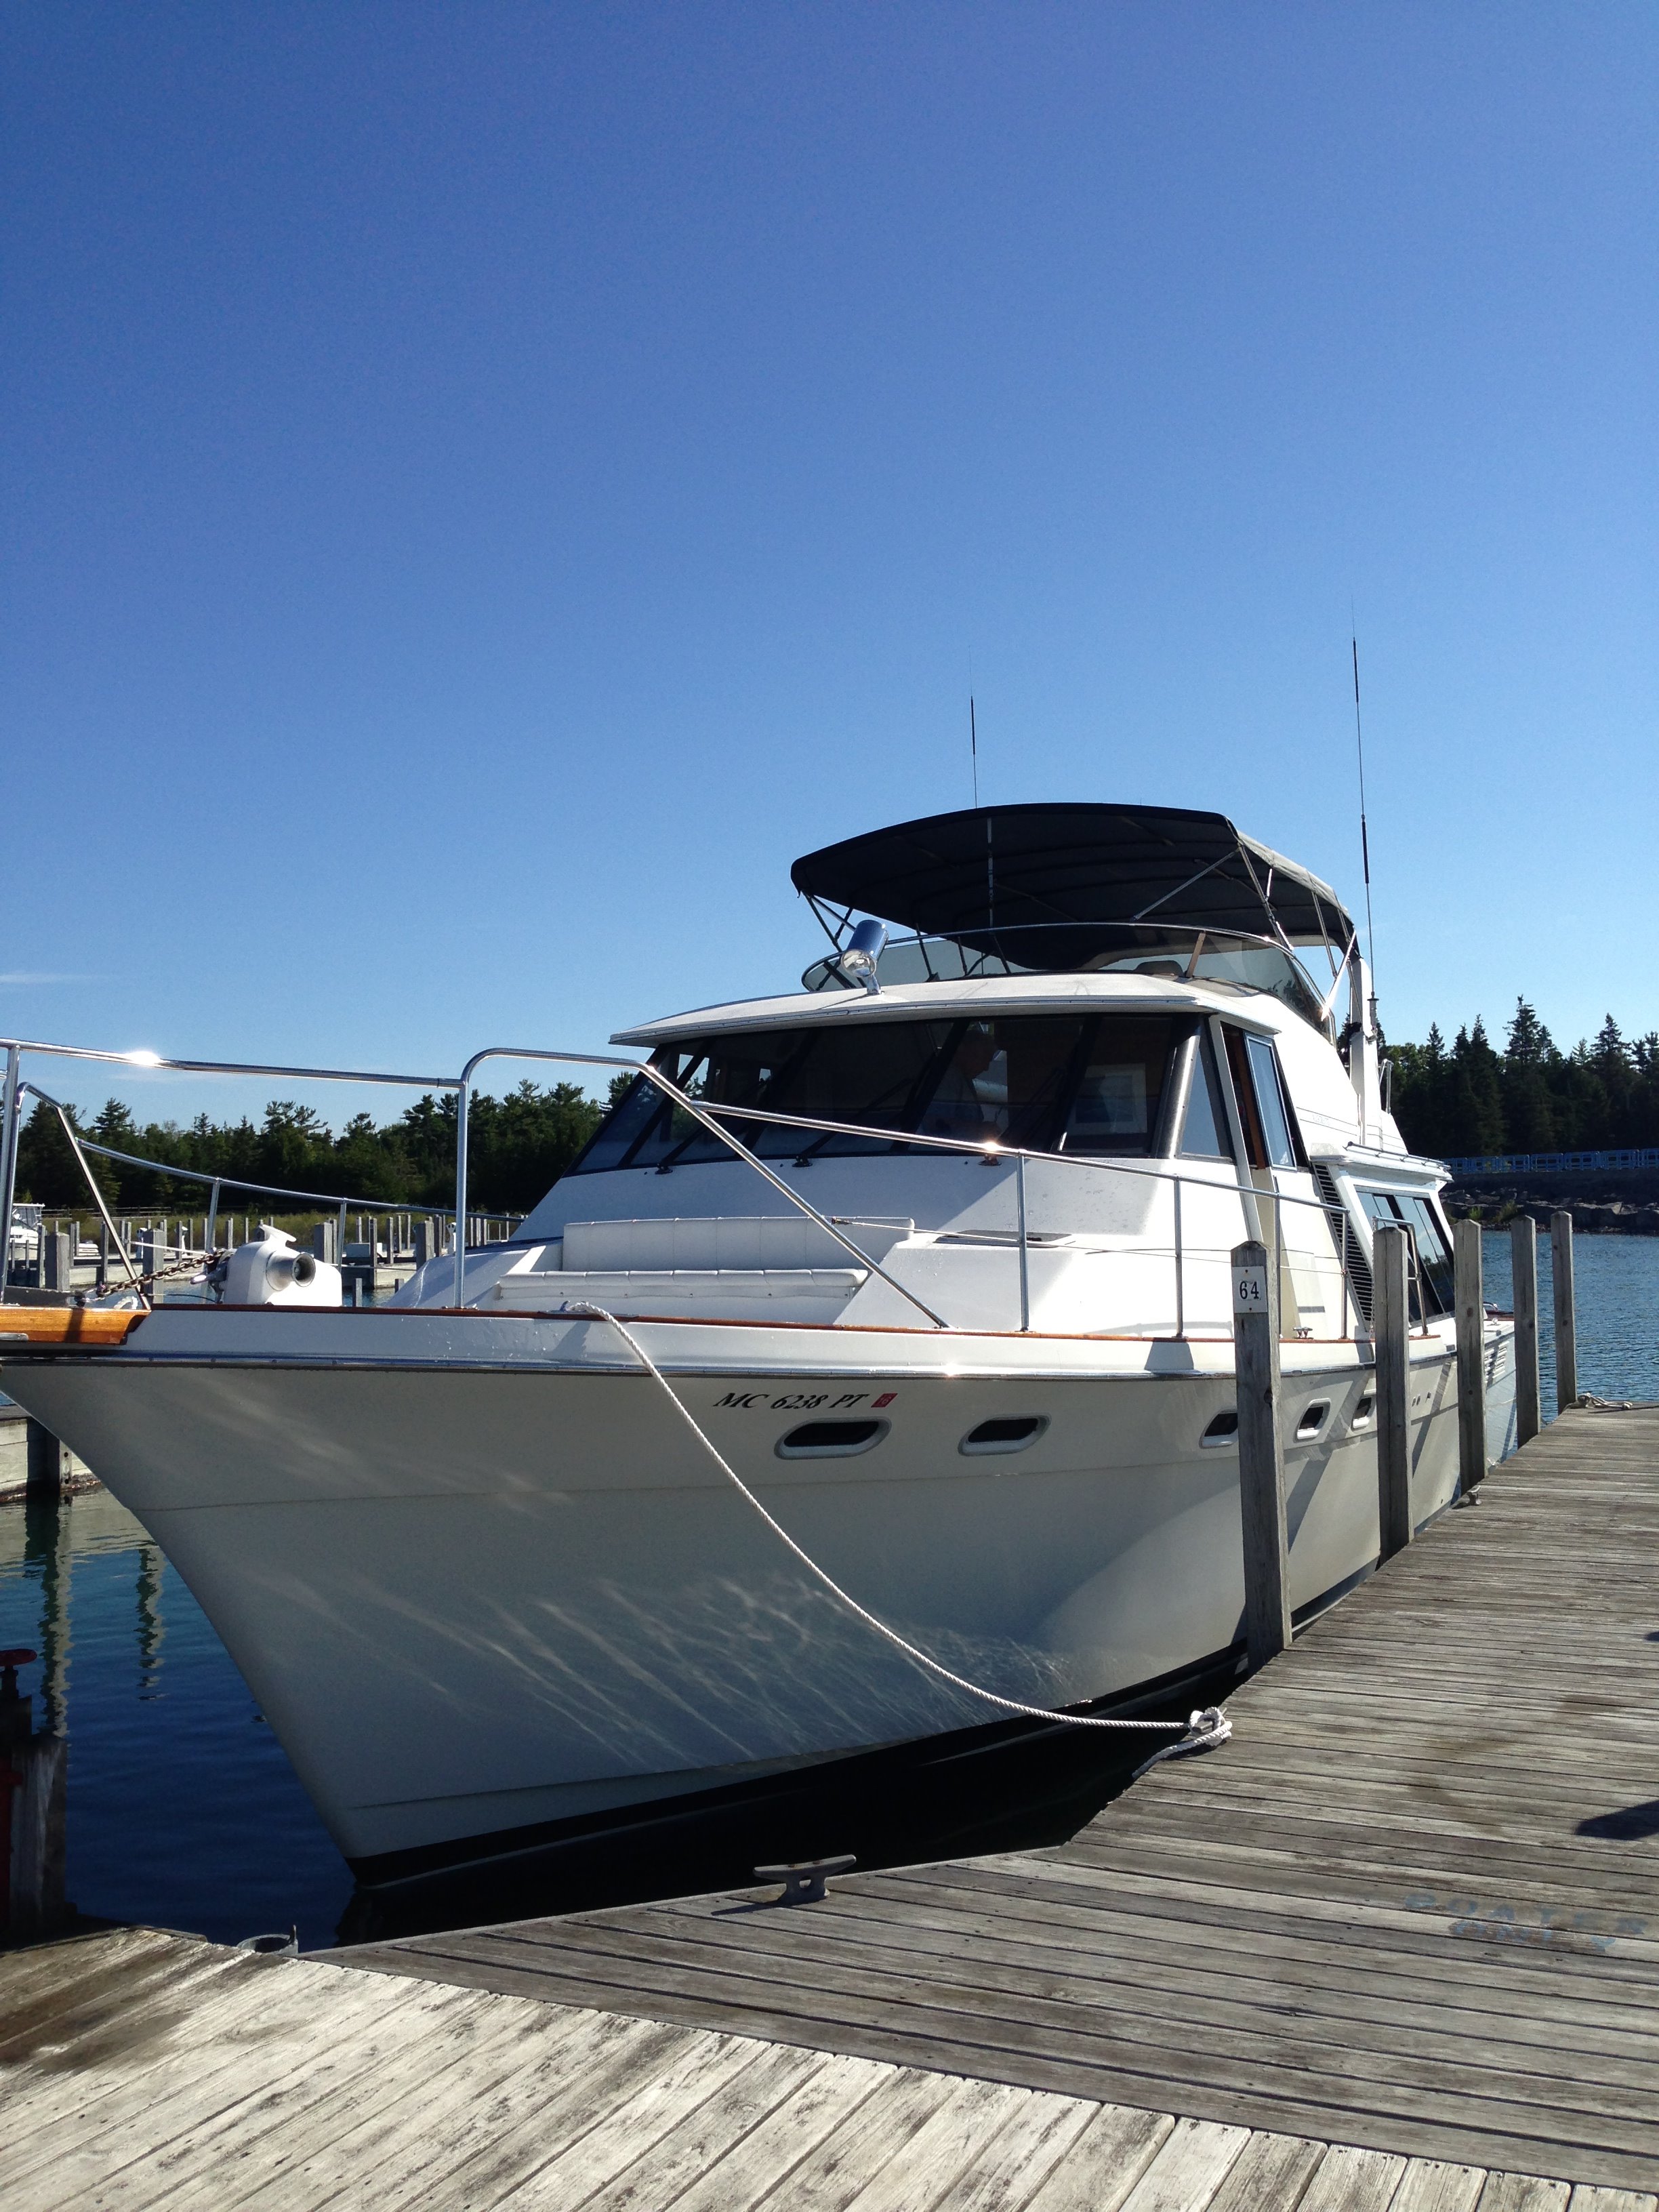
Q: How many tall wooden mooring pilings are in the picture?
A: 5